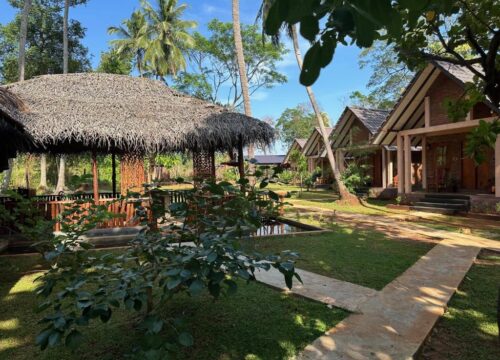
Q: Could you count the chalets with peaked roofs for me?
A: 4